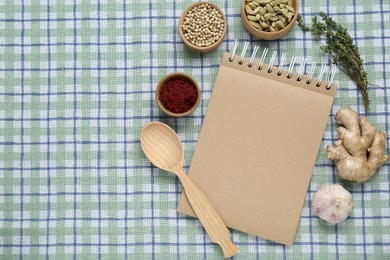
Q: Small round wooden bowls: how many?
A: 3